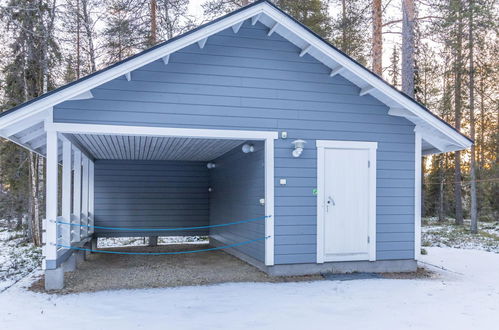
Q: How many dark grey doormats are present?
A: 1